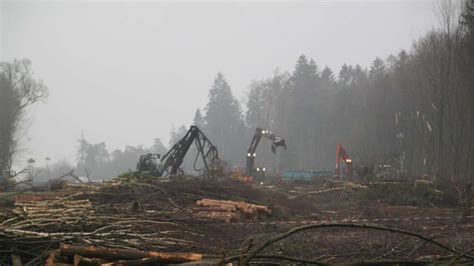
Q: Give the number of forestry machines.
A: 3